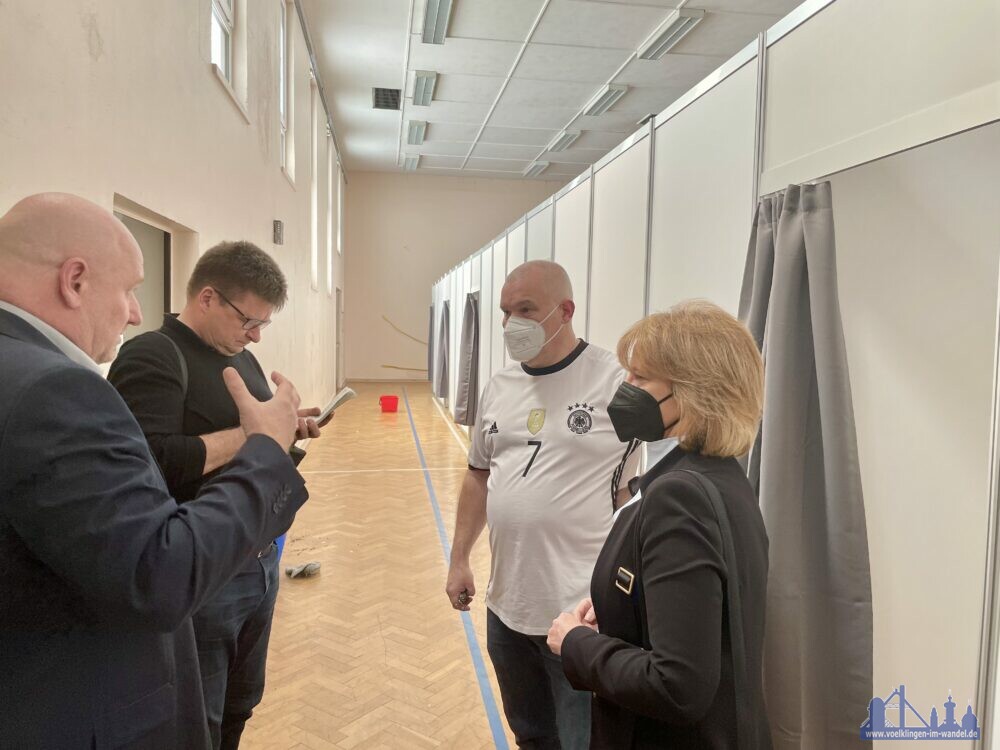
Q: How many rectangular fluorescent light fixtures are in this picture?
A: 8